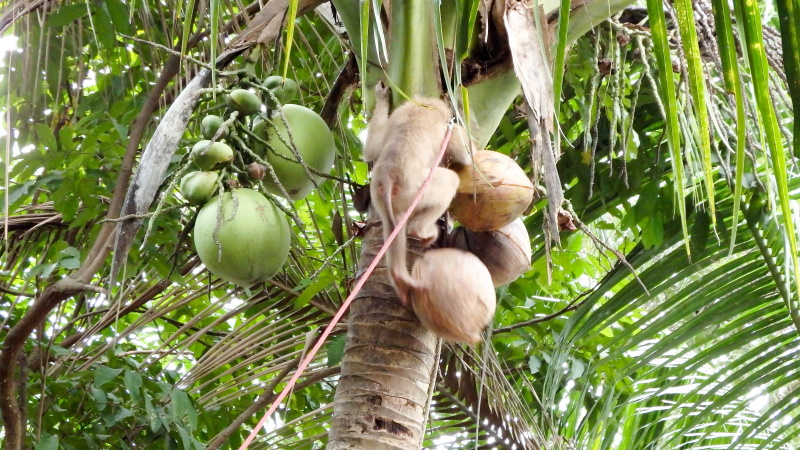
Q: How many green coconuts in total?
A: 7